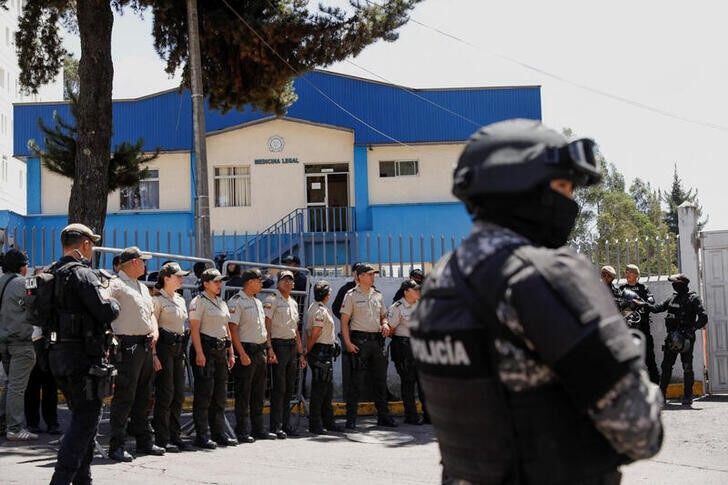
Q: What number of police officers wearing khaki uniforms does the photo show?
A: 8